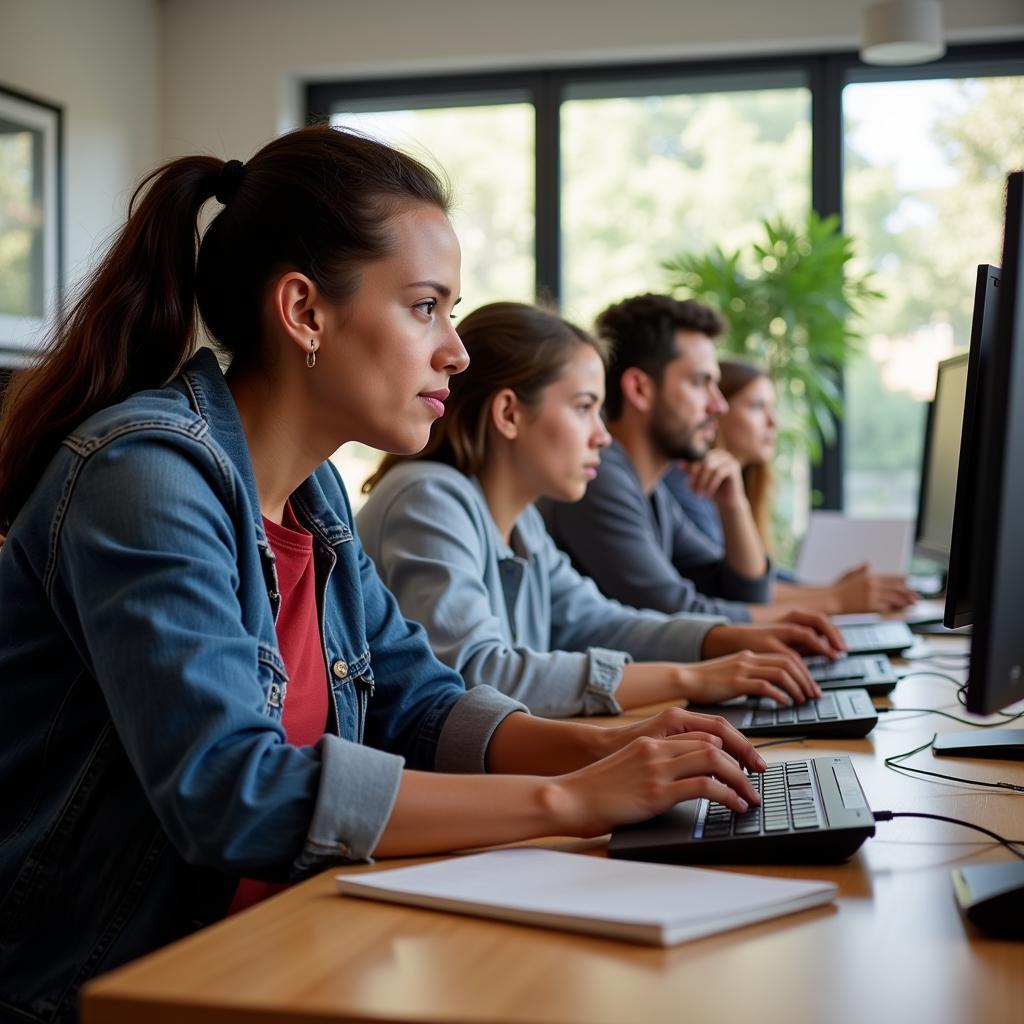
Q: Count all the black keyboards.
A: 4